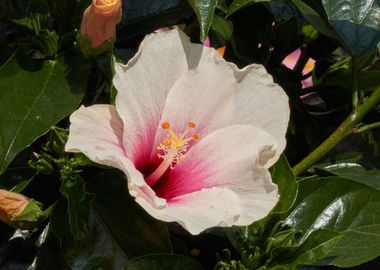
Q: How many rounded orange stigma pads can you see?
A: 4